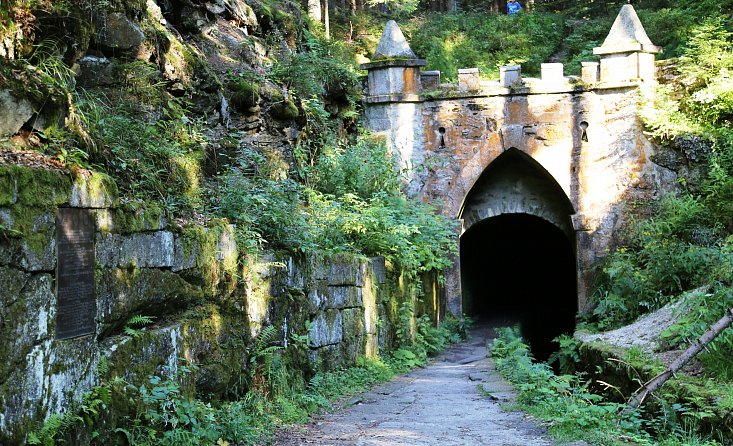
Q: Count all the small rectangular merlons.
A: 5